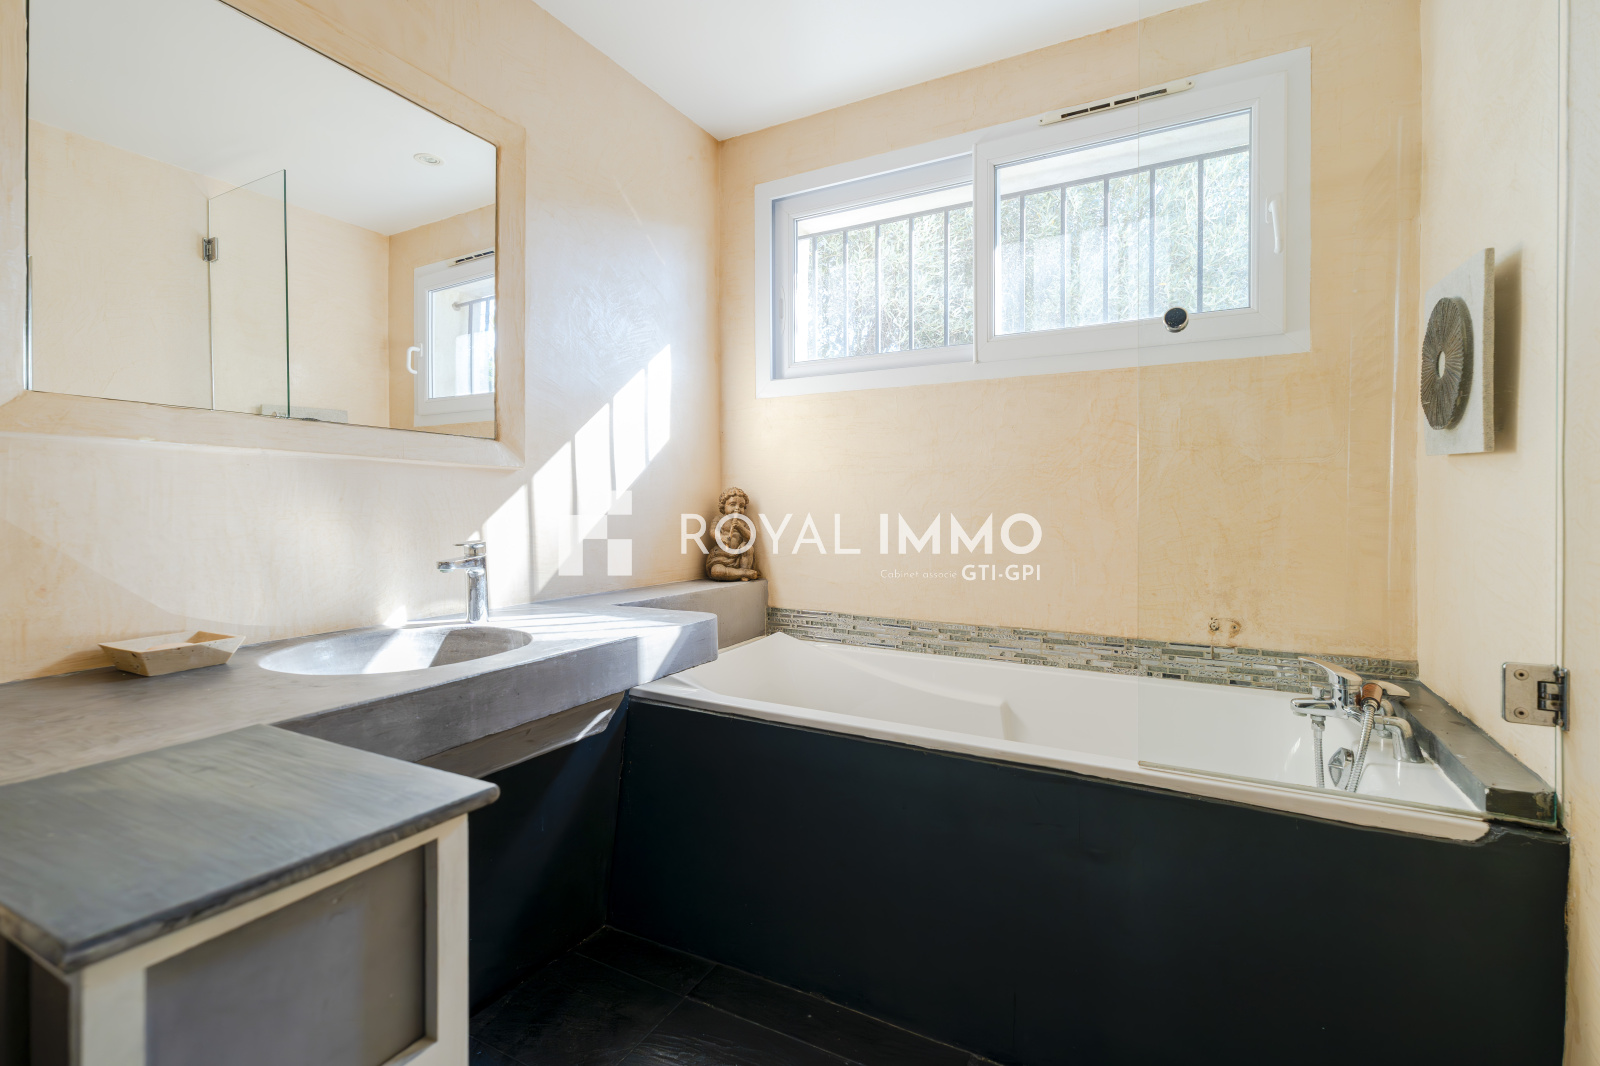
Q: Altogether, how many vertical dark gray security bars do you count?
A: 10